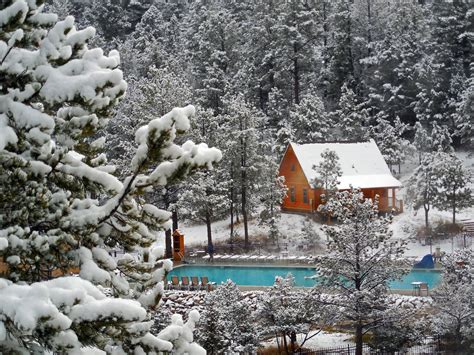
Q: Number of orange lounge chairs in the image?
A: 4